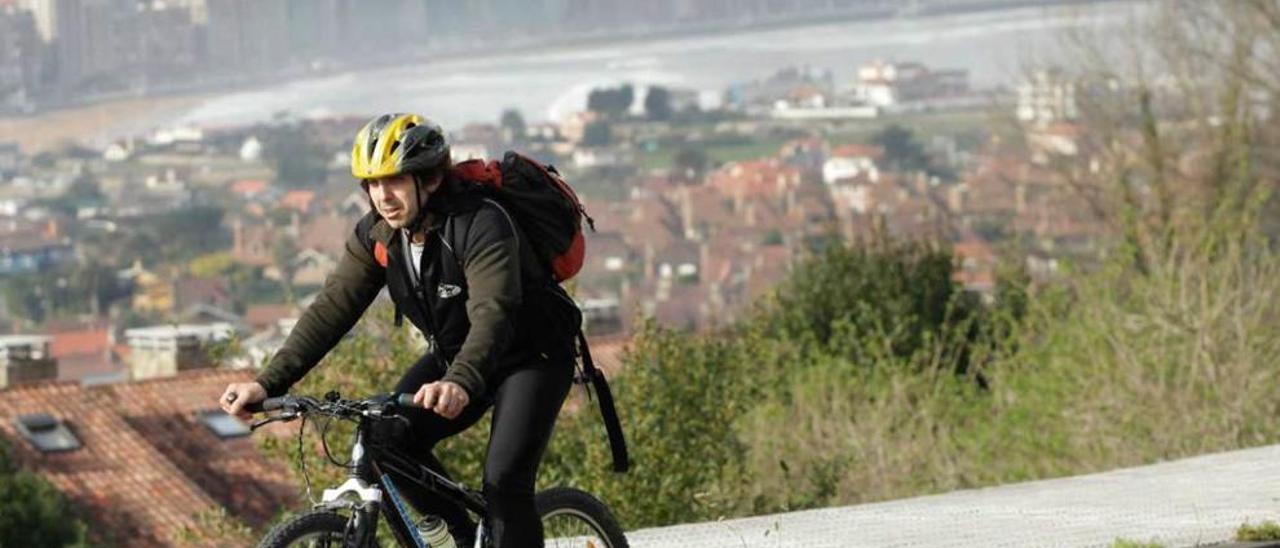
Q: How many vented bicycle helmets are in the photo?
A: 1